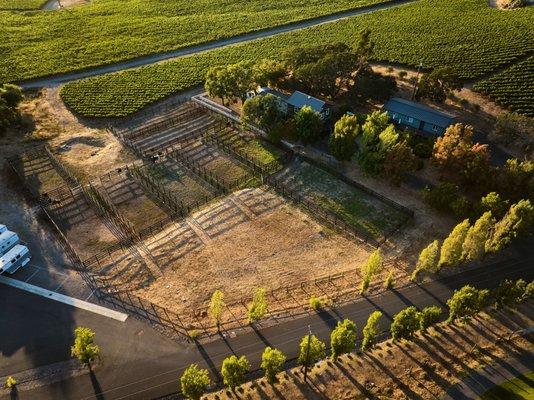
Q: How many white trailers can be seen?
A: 3